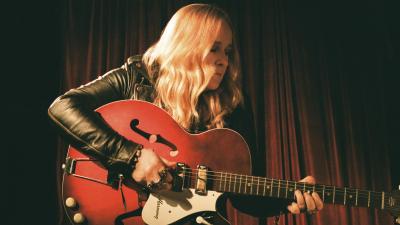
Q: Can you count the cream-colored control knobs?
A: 2